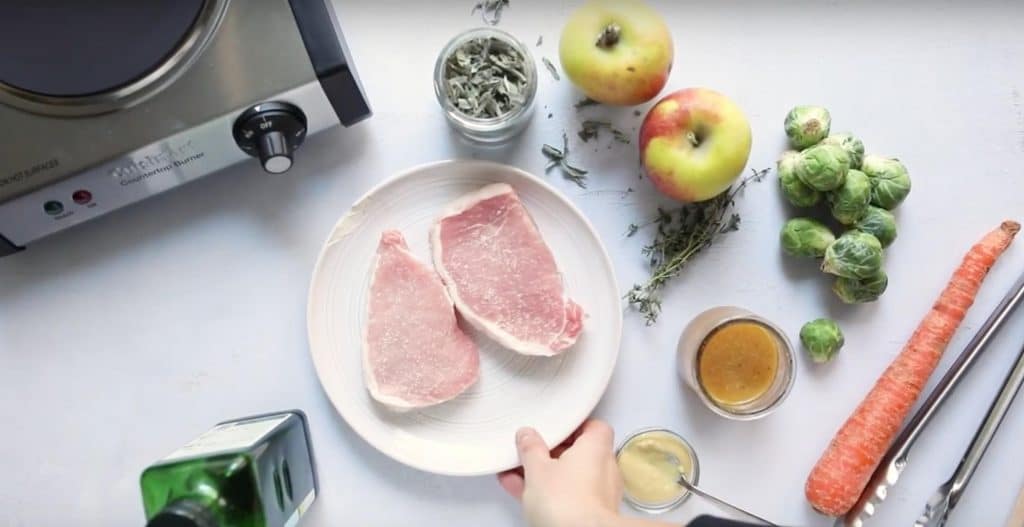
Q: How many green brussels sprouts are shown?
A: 11